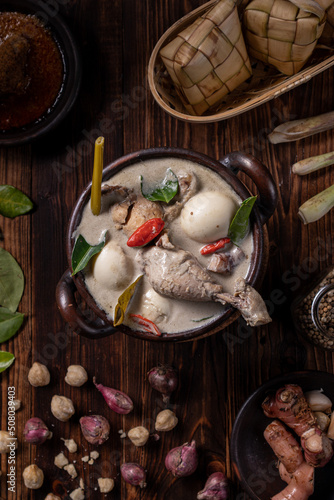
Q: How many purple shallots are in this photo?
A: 7